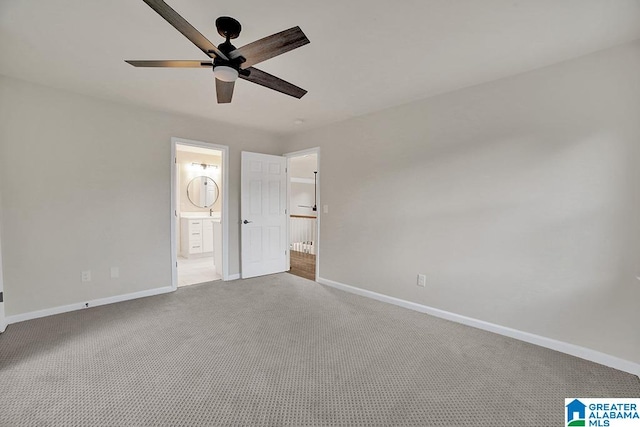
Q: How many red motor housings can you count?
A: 0